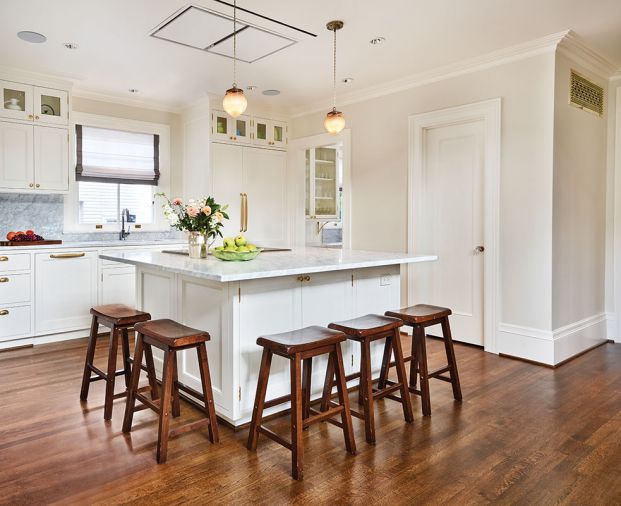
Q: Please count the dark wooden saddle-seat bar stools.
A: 5